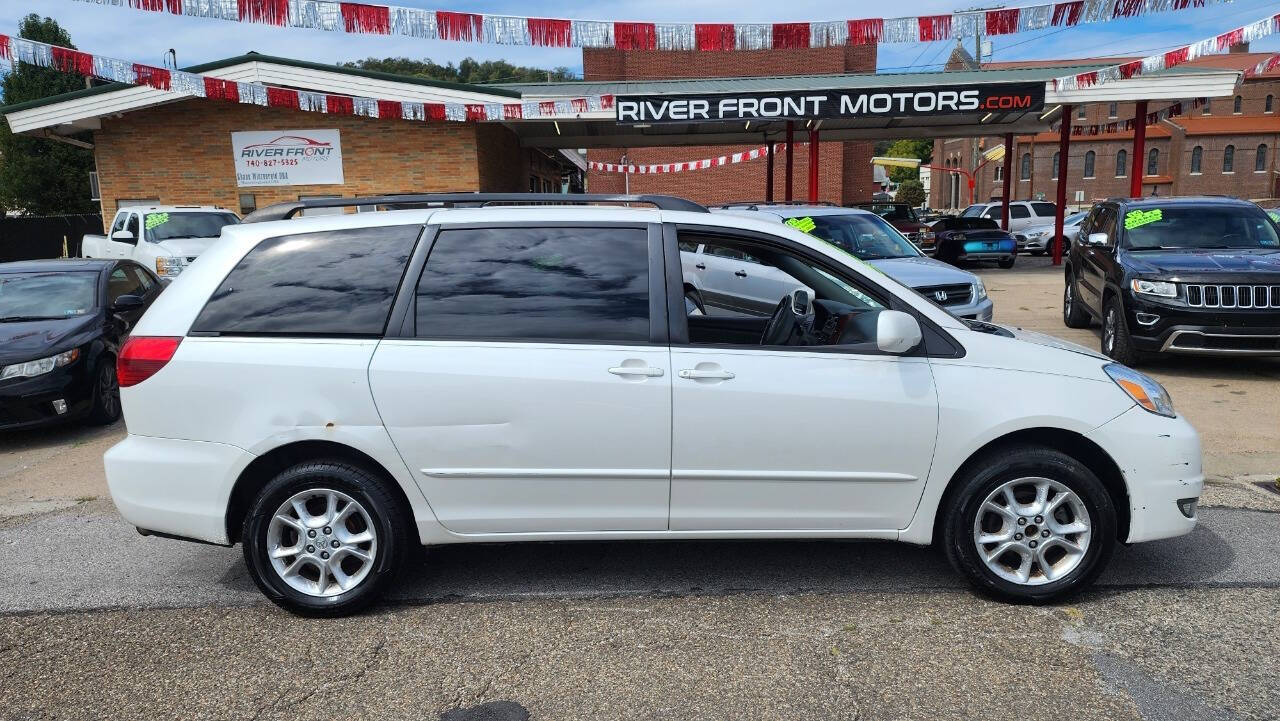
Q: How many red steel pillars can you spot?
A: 6